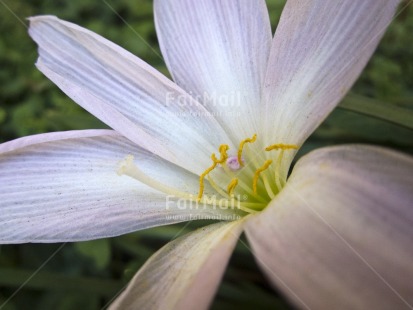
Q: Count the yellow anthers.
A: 6